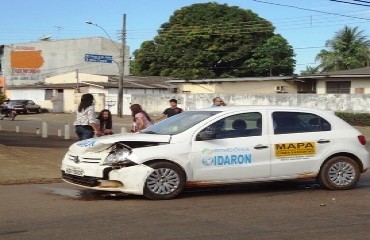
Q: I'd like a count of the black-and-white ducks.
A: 0